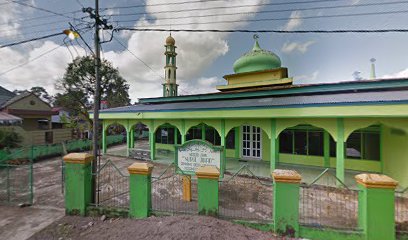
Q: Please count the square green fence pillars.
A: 5